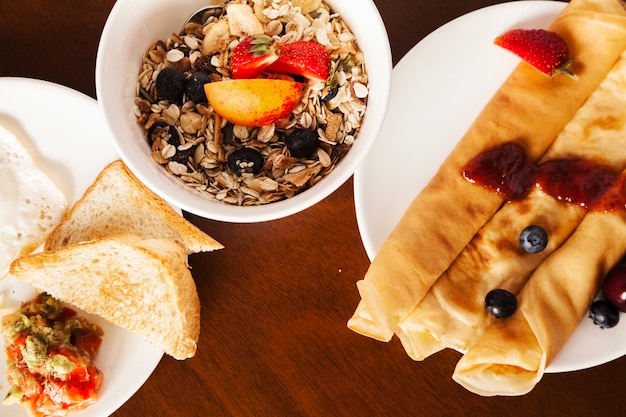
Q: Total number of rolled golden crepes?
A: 3